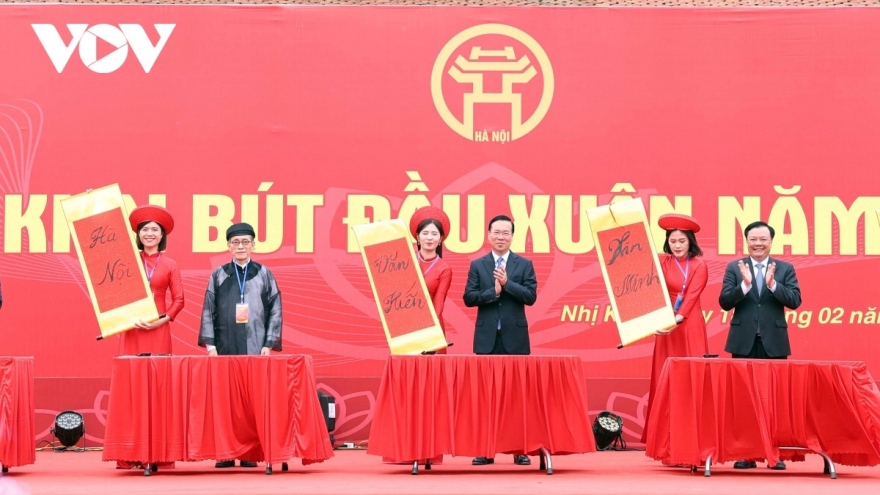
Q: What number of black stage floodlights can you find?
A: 2